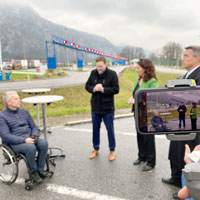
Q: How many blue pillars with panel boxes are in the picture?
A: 2